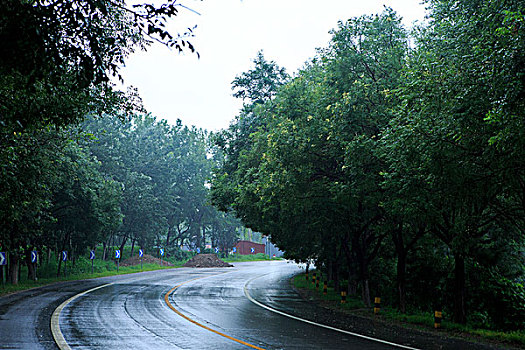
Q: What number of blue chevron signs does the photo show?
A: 11